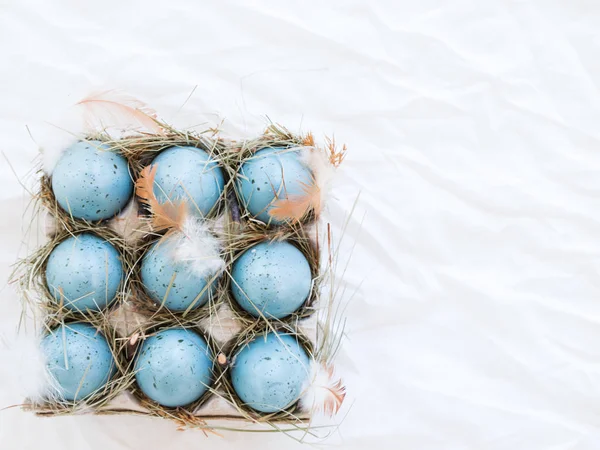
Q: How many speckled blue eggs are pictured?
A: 9